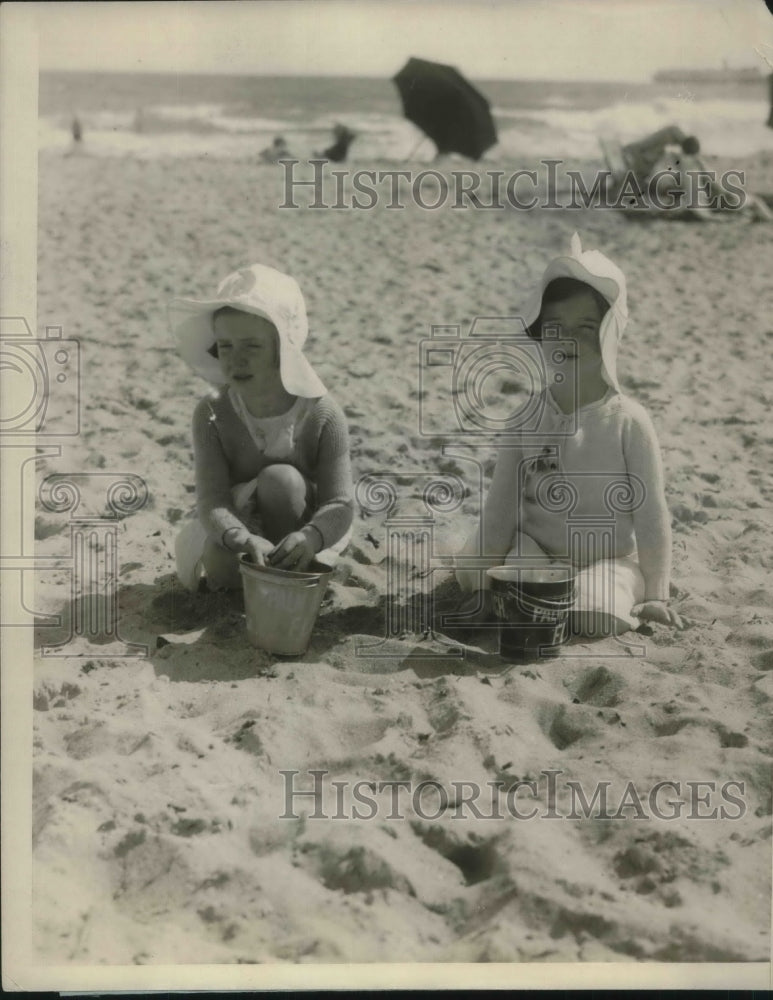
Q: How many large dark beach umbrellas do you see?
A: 1